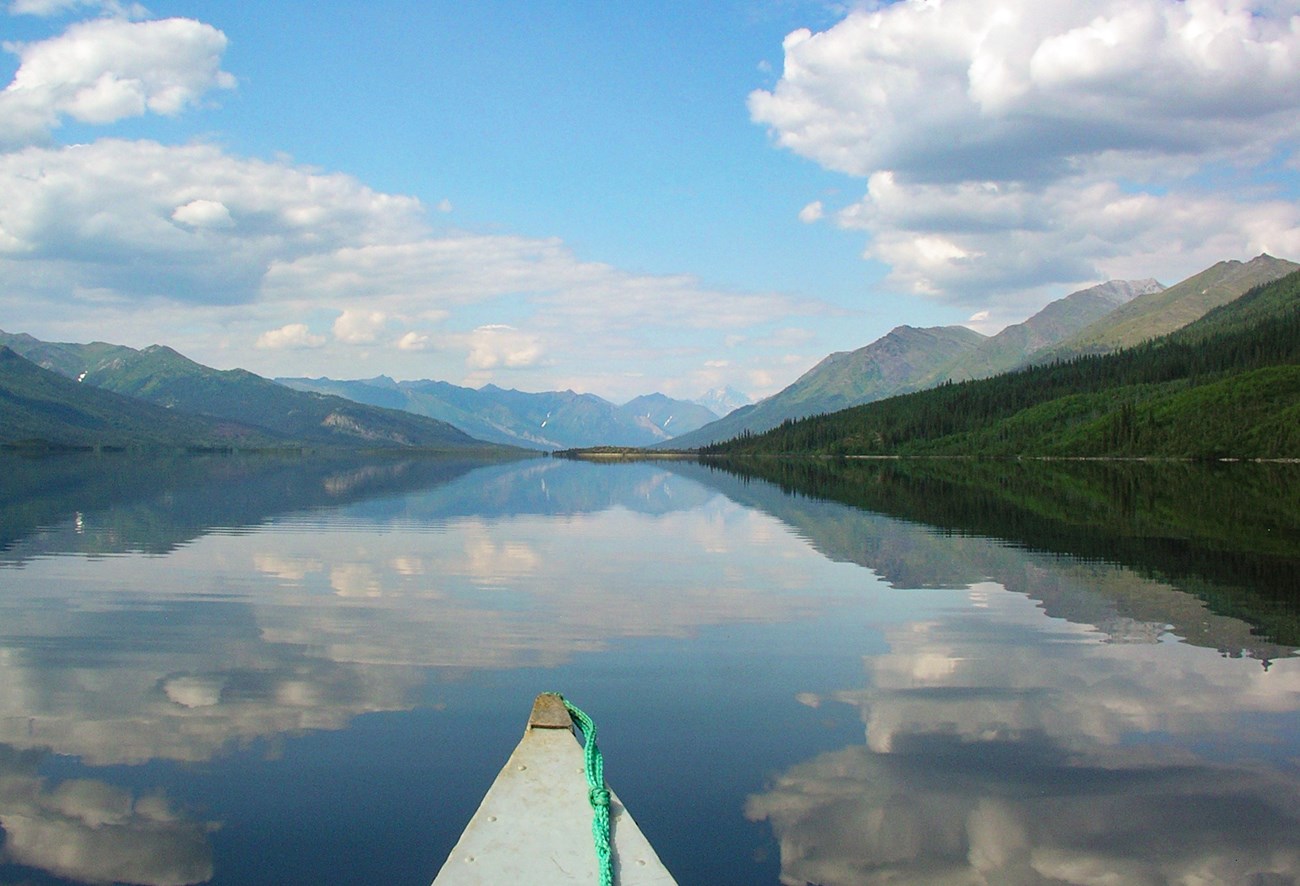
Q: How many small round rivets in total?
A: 6